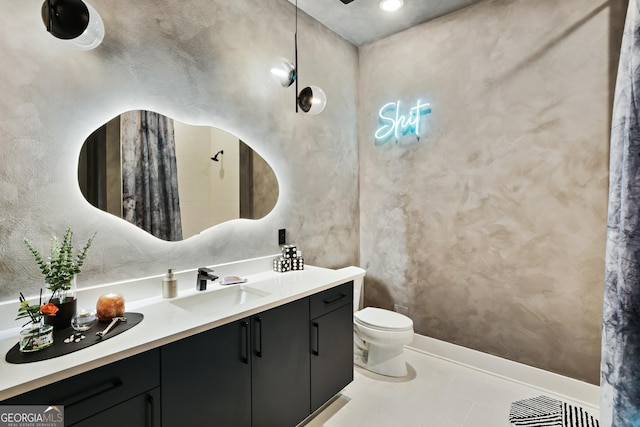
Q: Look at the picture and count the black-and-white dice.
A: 3